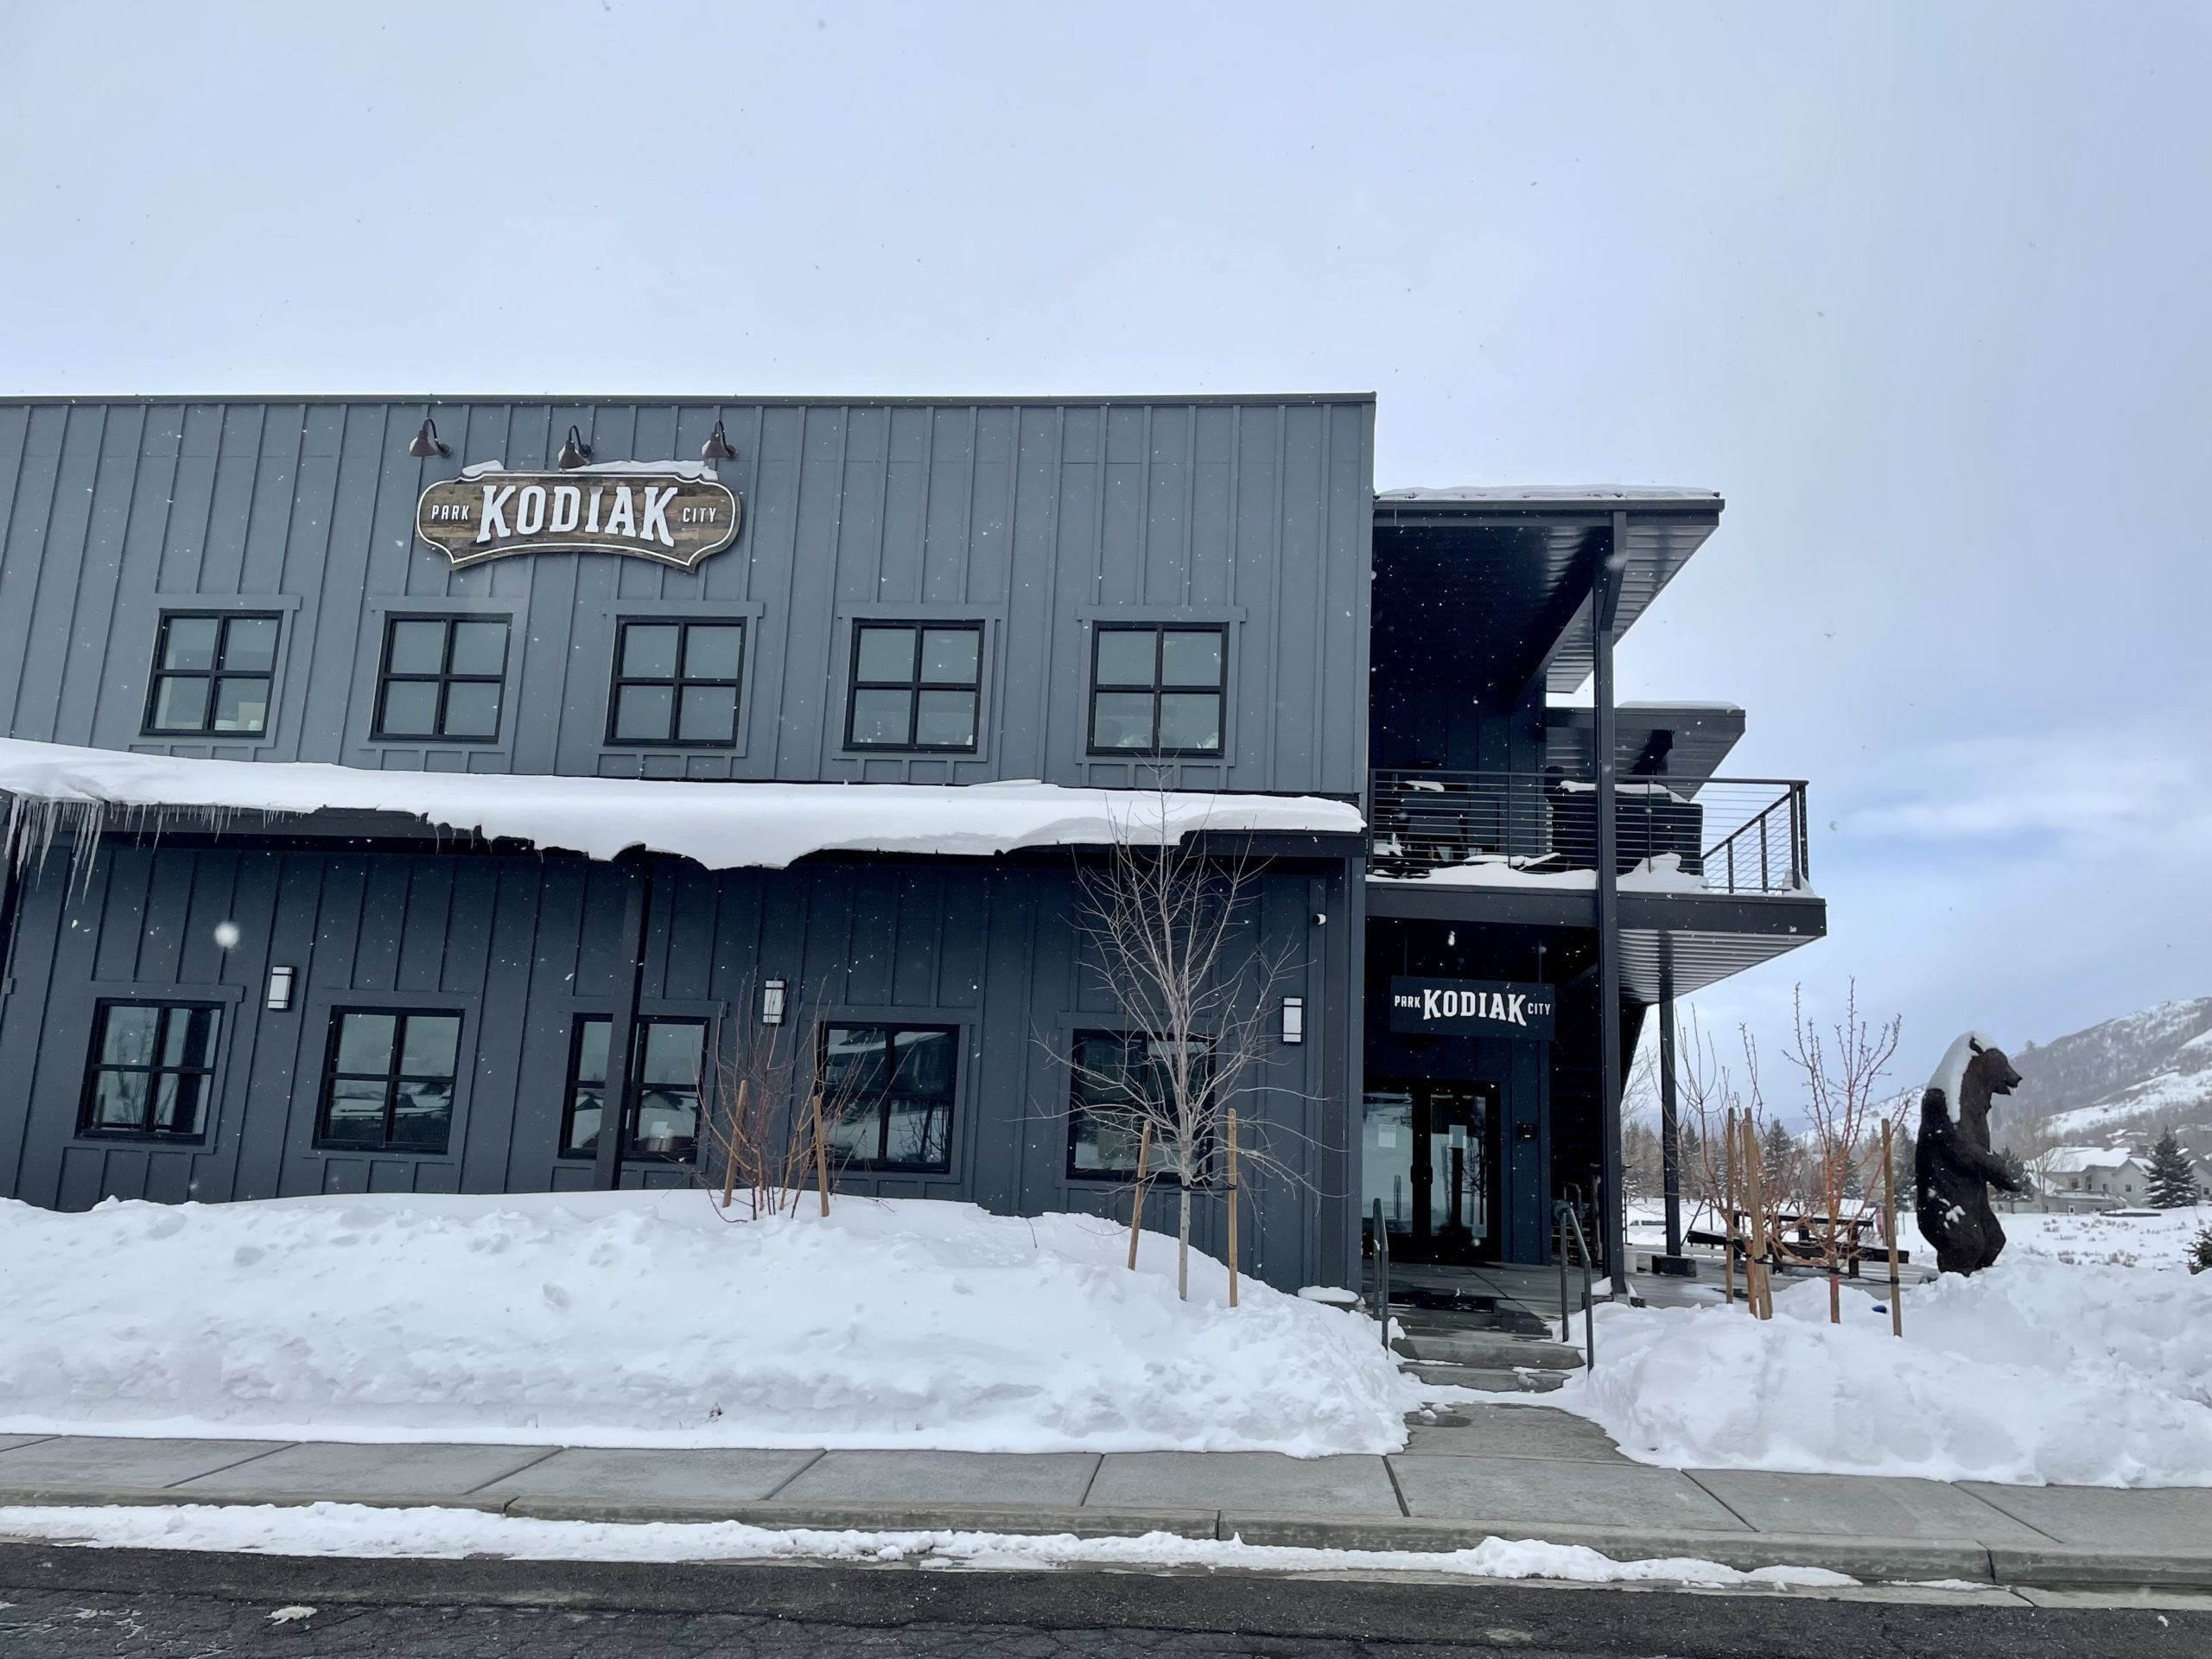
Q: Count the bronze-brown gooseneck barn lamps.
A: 3